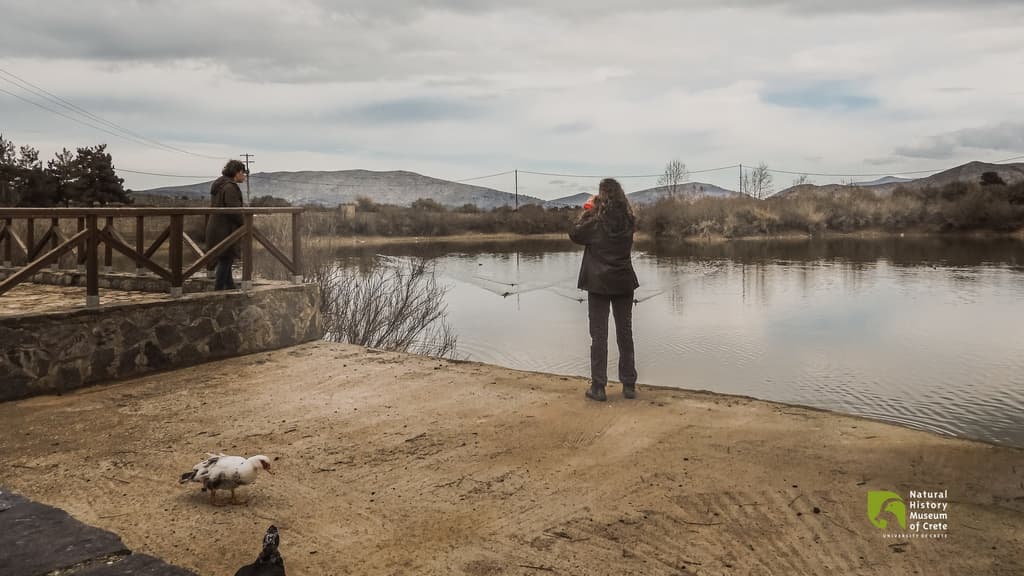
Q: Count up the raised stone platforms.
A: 1